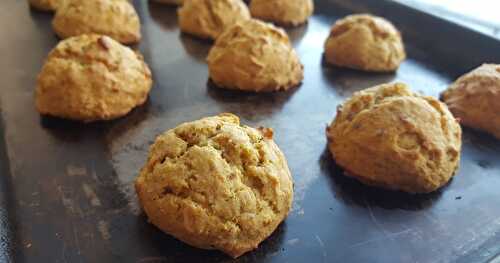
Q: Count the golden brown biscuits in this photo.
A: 11